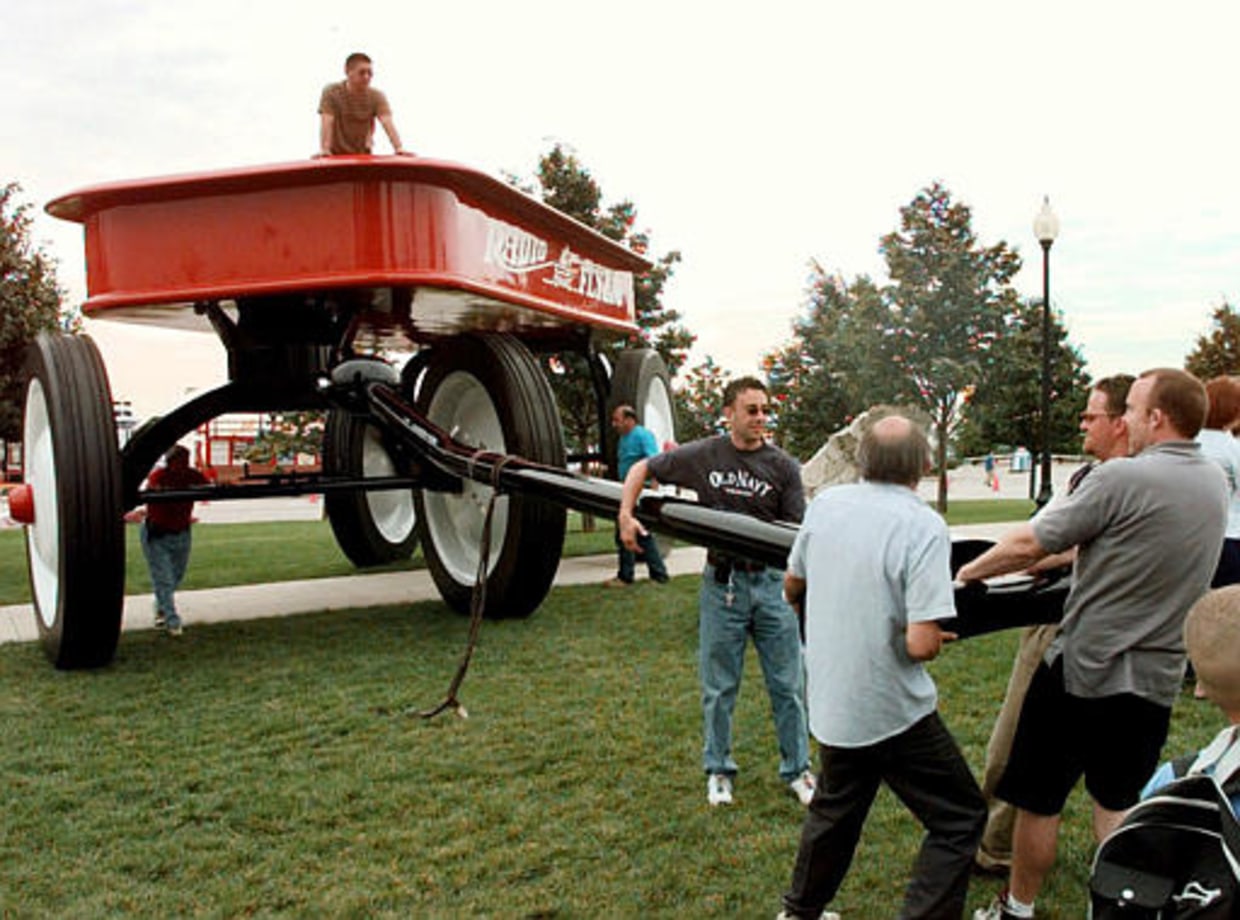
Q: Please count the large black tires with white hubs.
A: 4